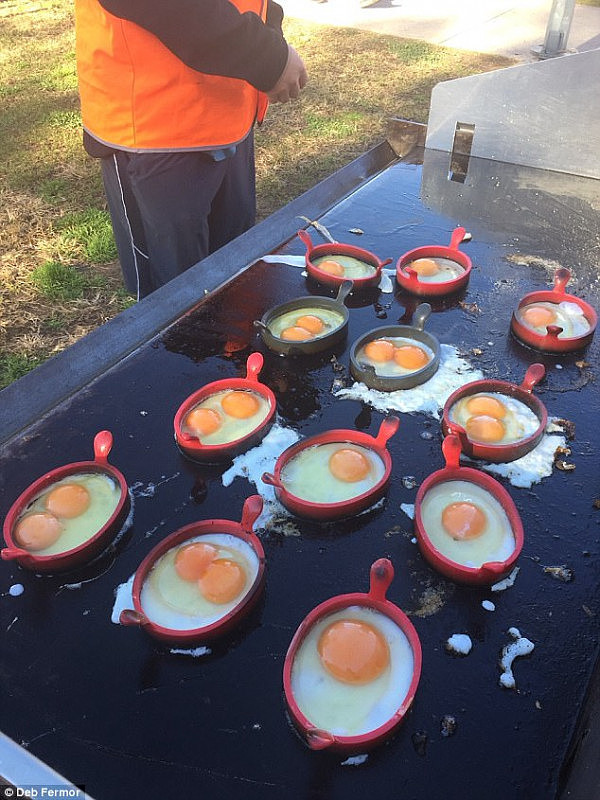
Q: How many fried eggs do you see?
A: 12